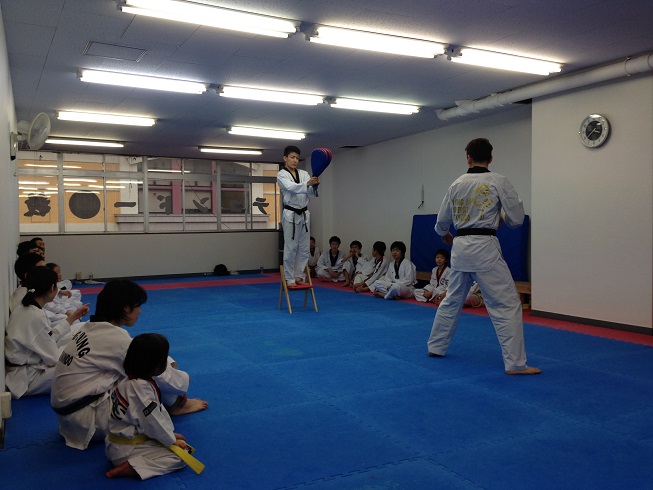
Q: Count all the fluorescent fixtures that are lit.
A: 10